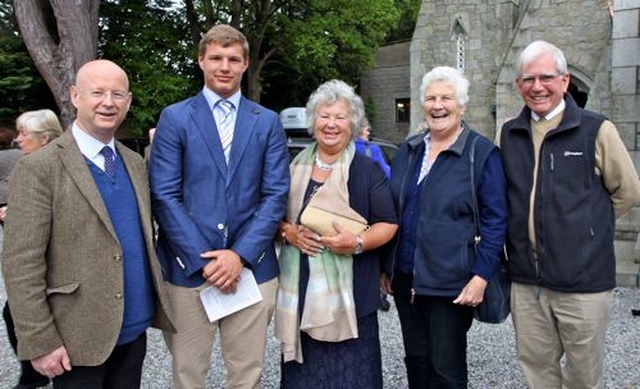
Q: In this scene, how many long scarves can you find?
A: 1